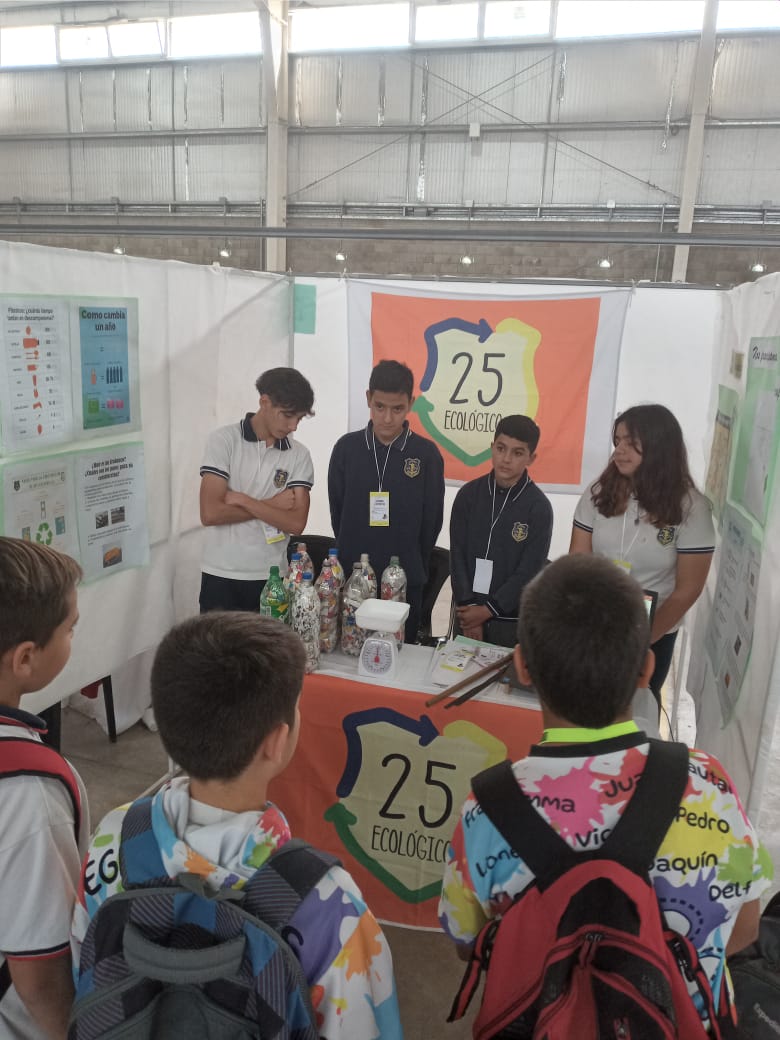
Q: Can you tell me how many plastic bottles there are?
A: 9